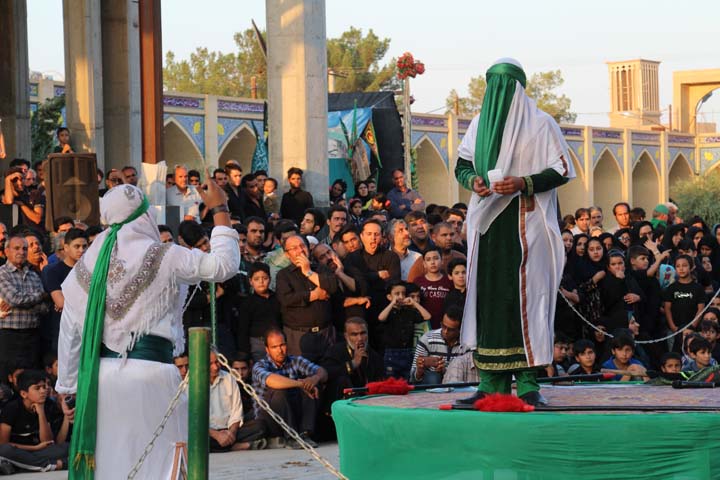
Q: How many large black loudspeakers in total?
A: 1